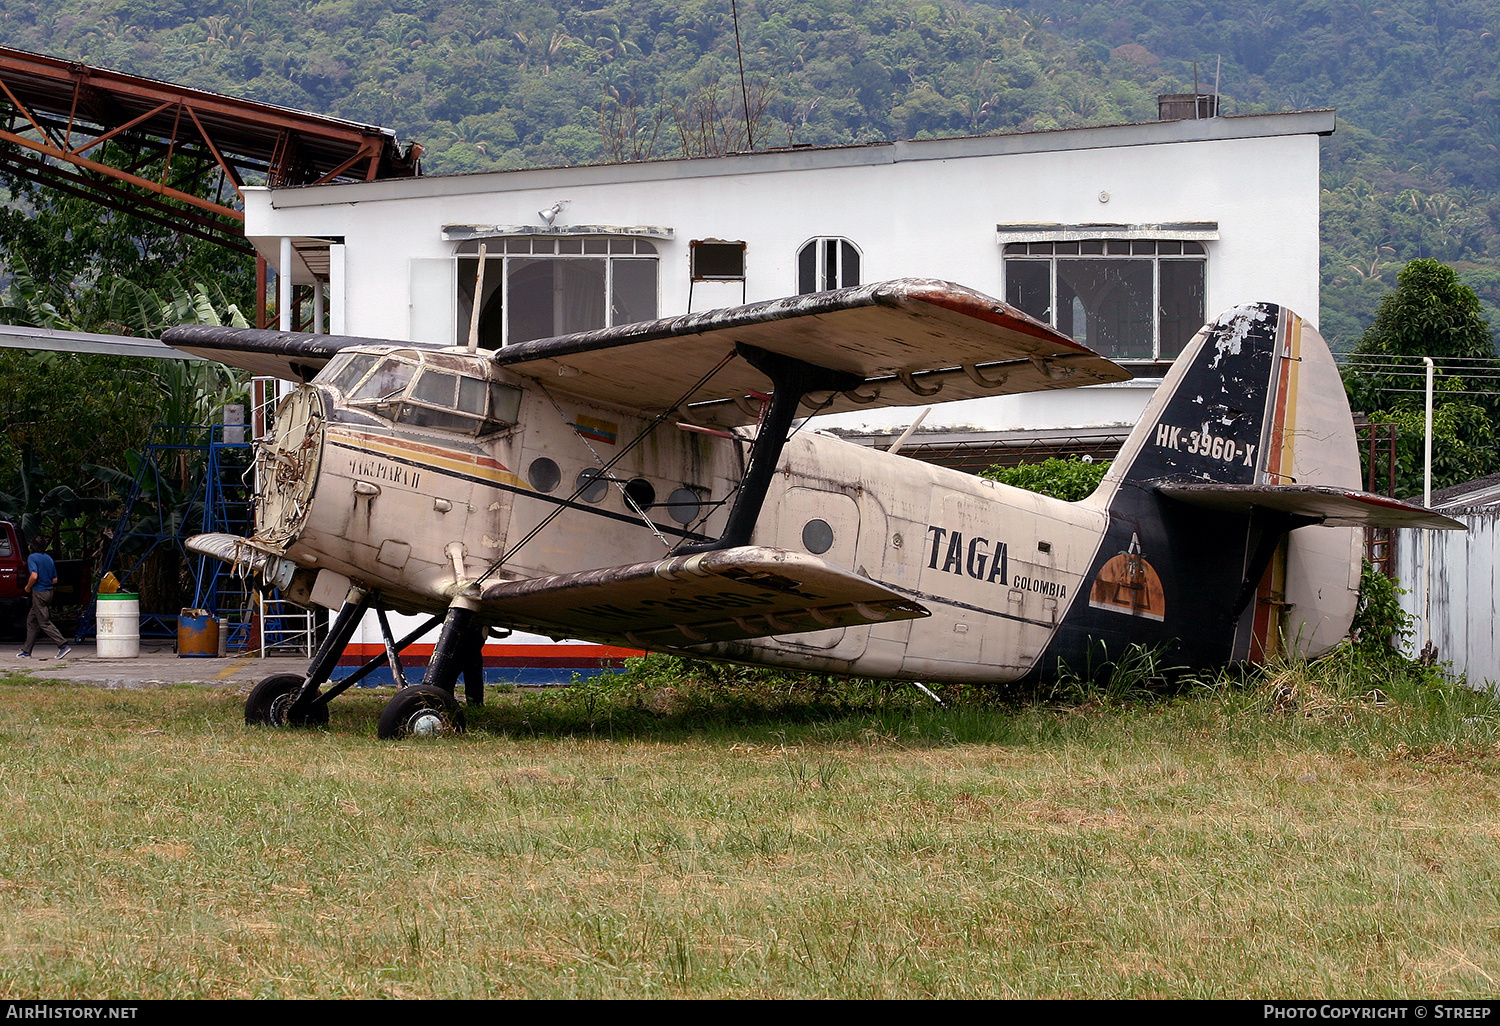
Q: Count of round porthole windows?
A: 5